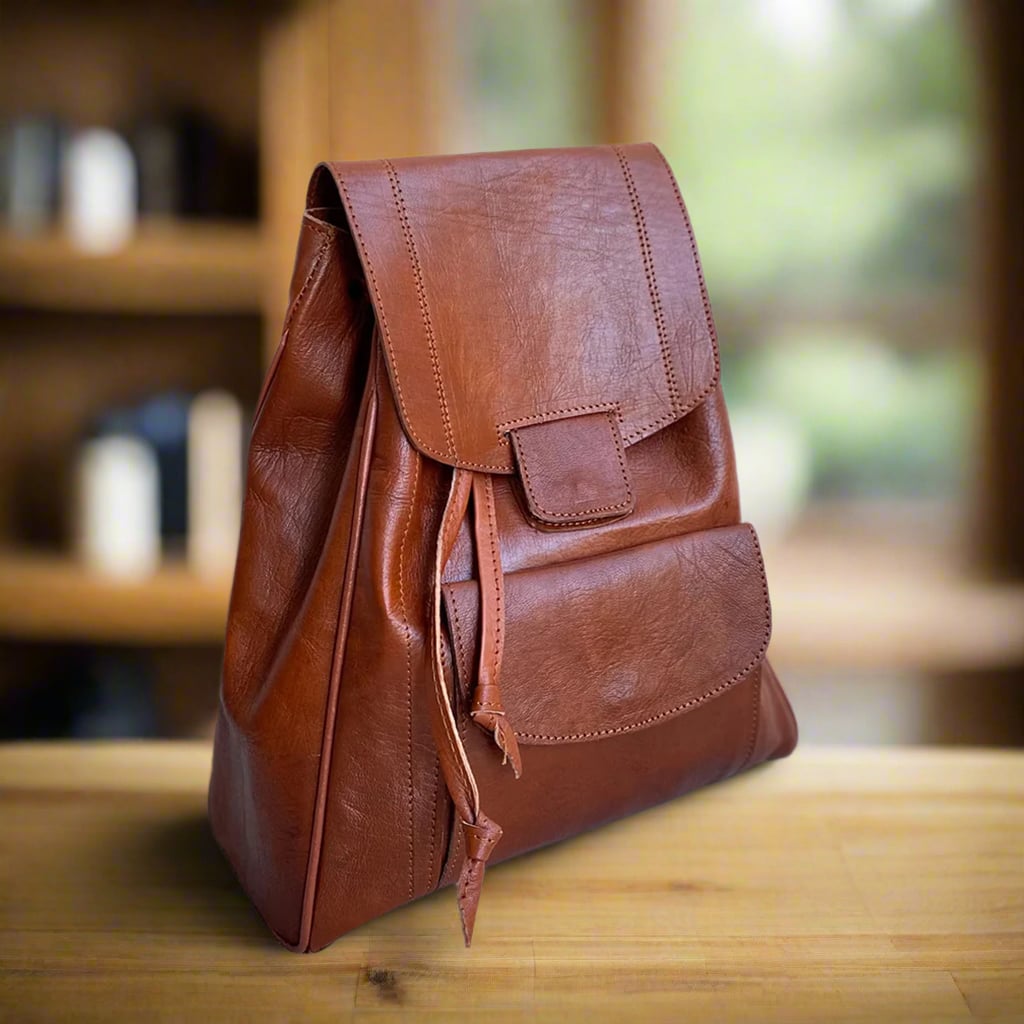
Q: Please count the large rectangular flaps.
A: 2